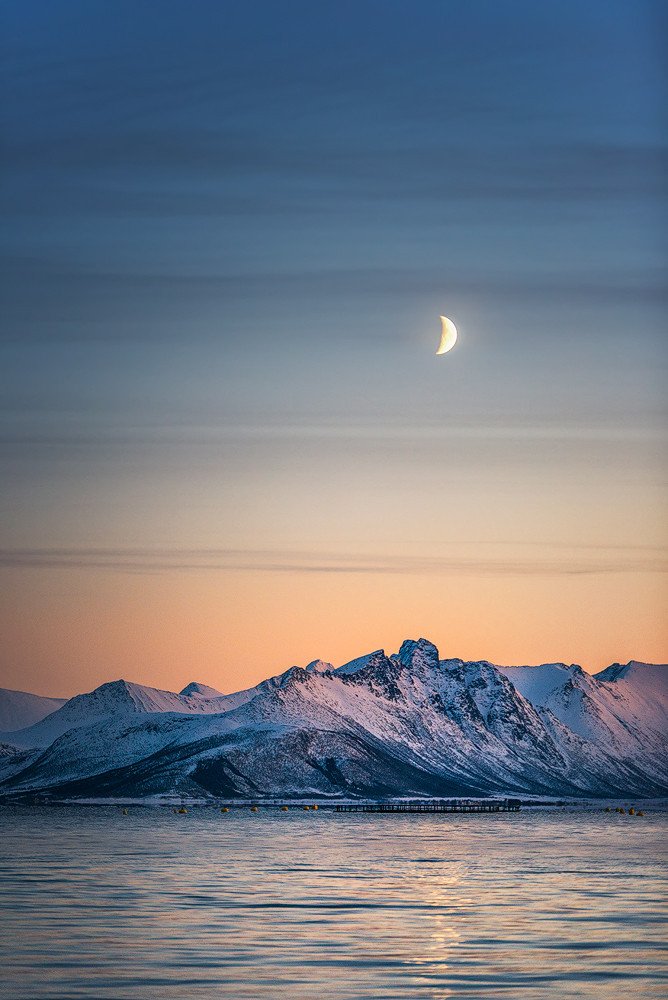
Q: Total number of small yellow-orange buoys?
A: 12